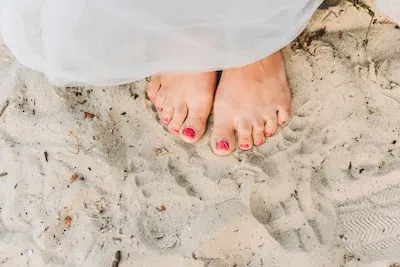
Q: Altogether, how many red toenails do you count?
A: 10